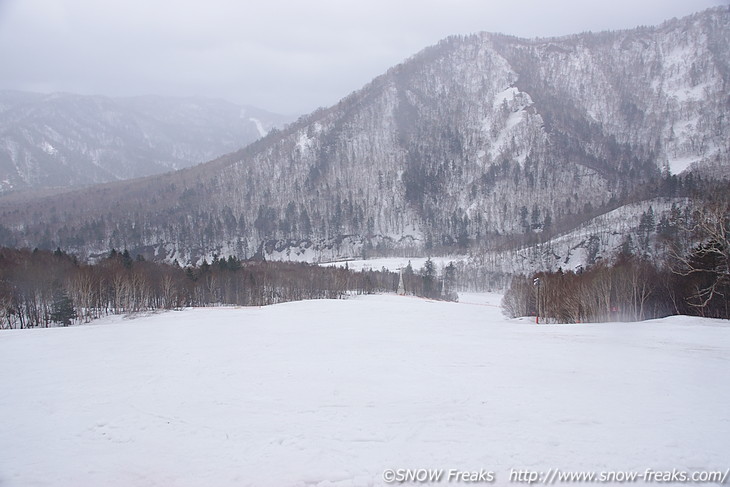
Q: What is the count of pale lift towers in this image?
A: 2